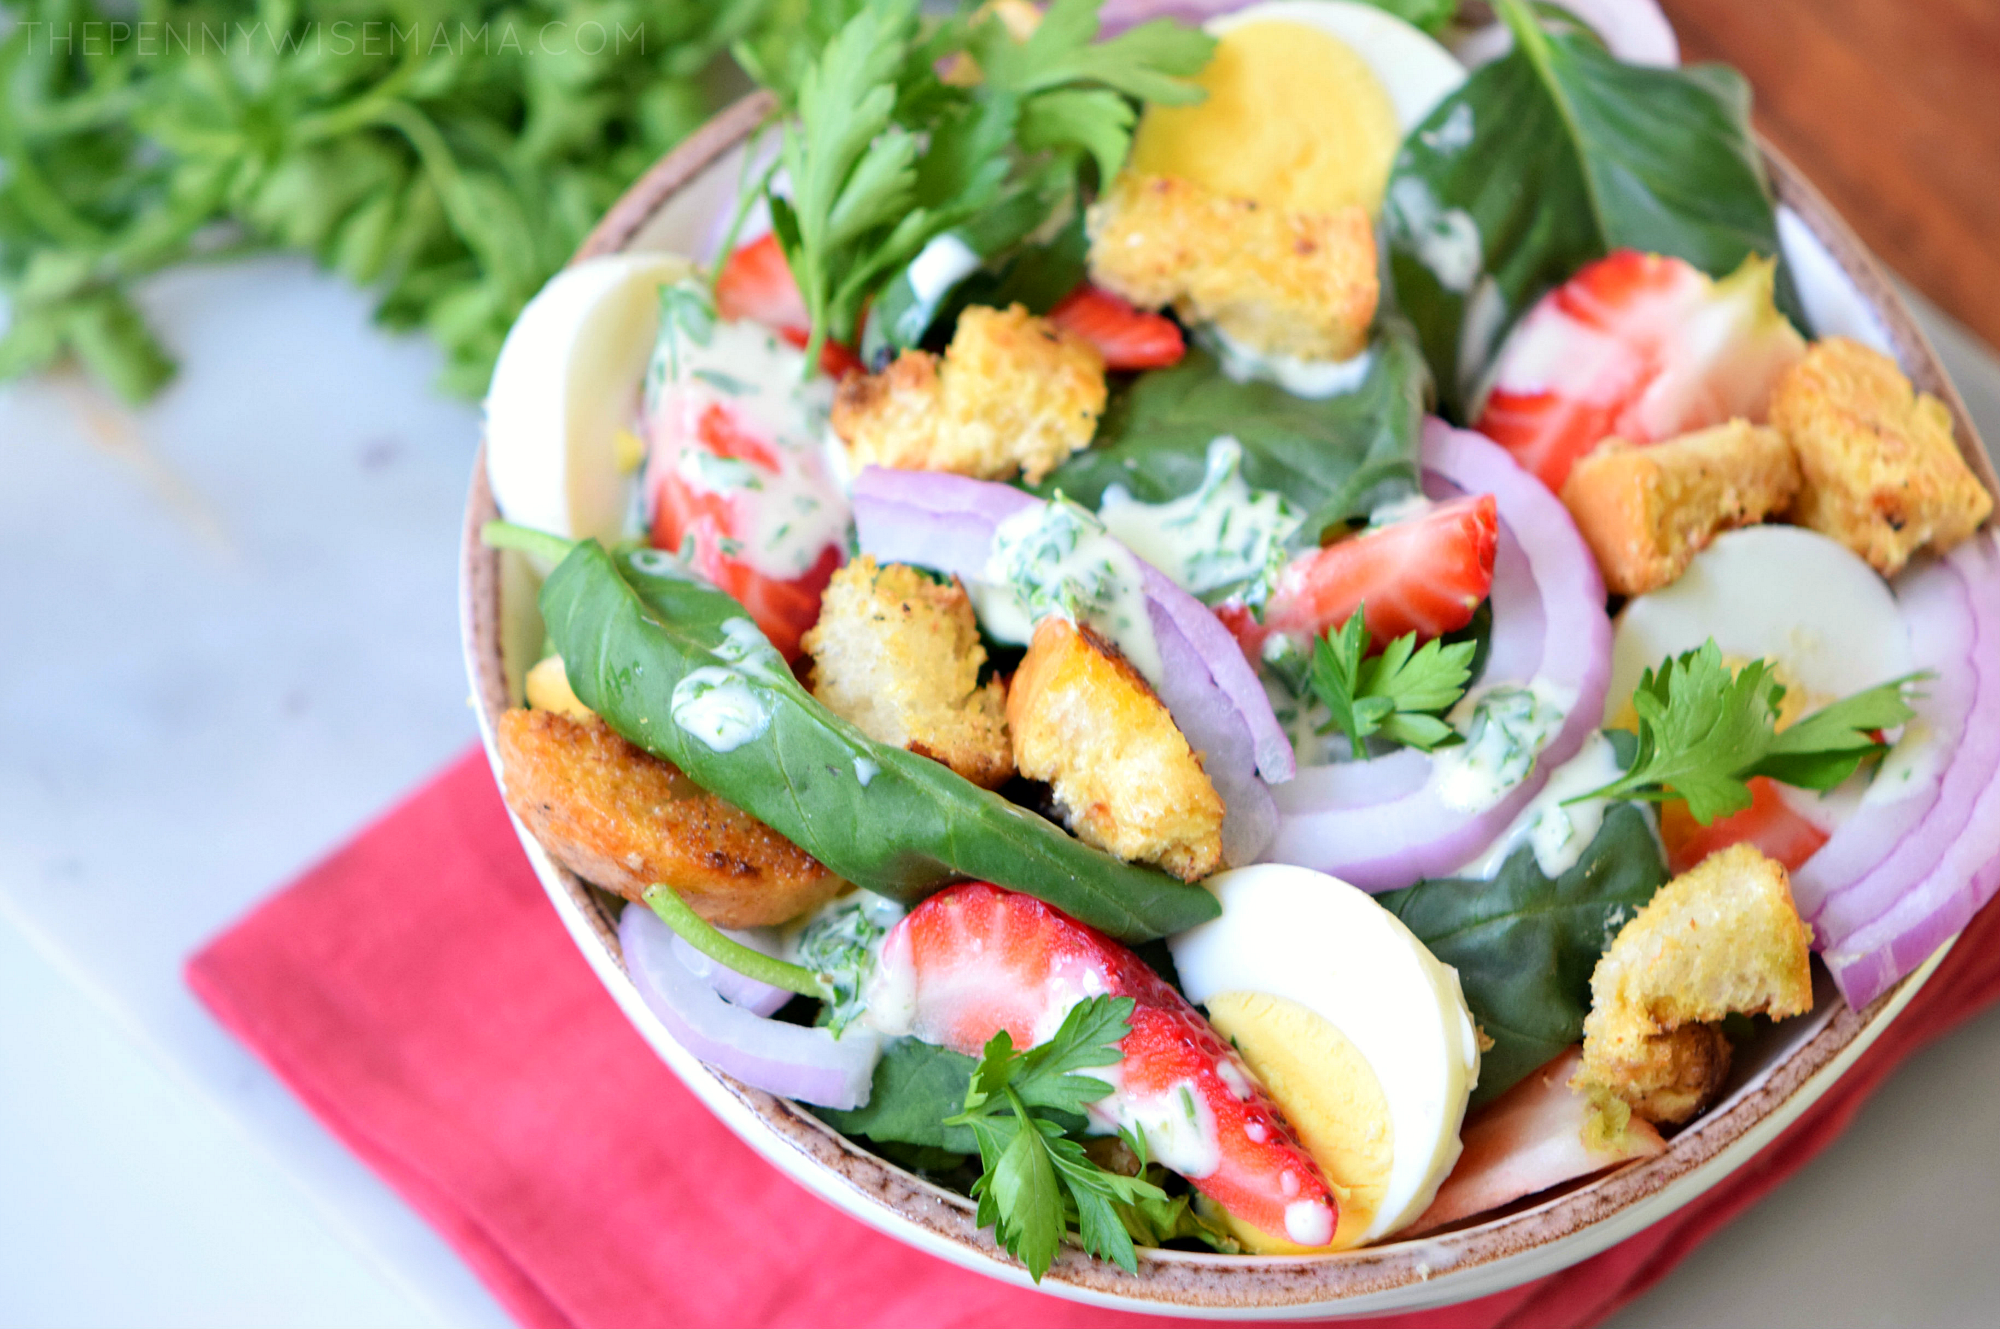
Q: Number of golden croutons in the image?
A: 8